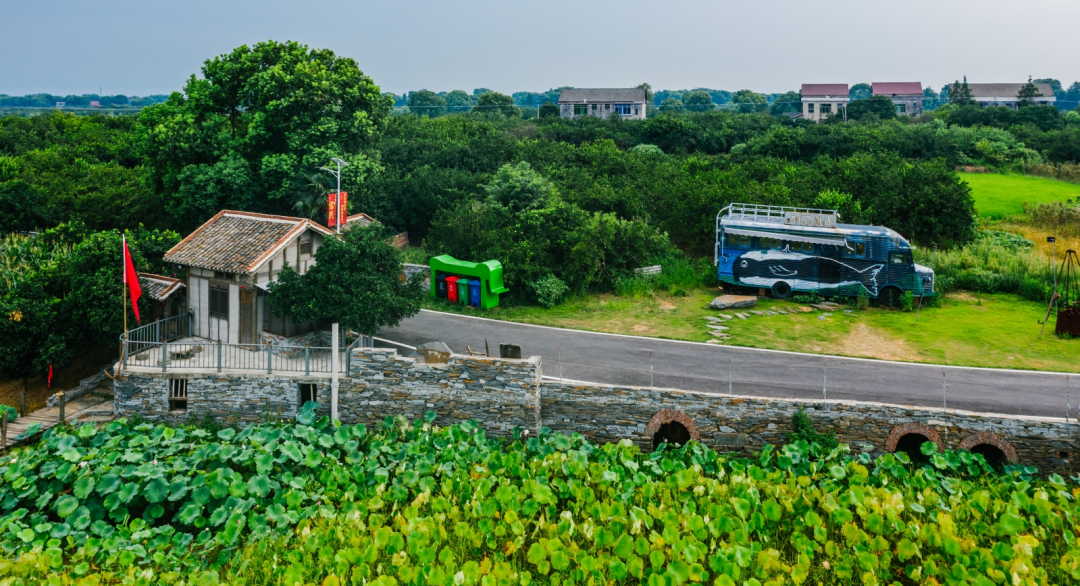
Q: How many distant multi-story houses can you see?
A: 4